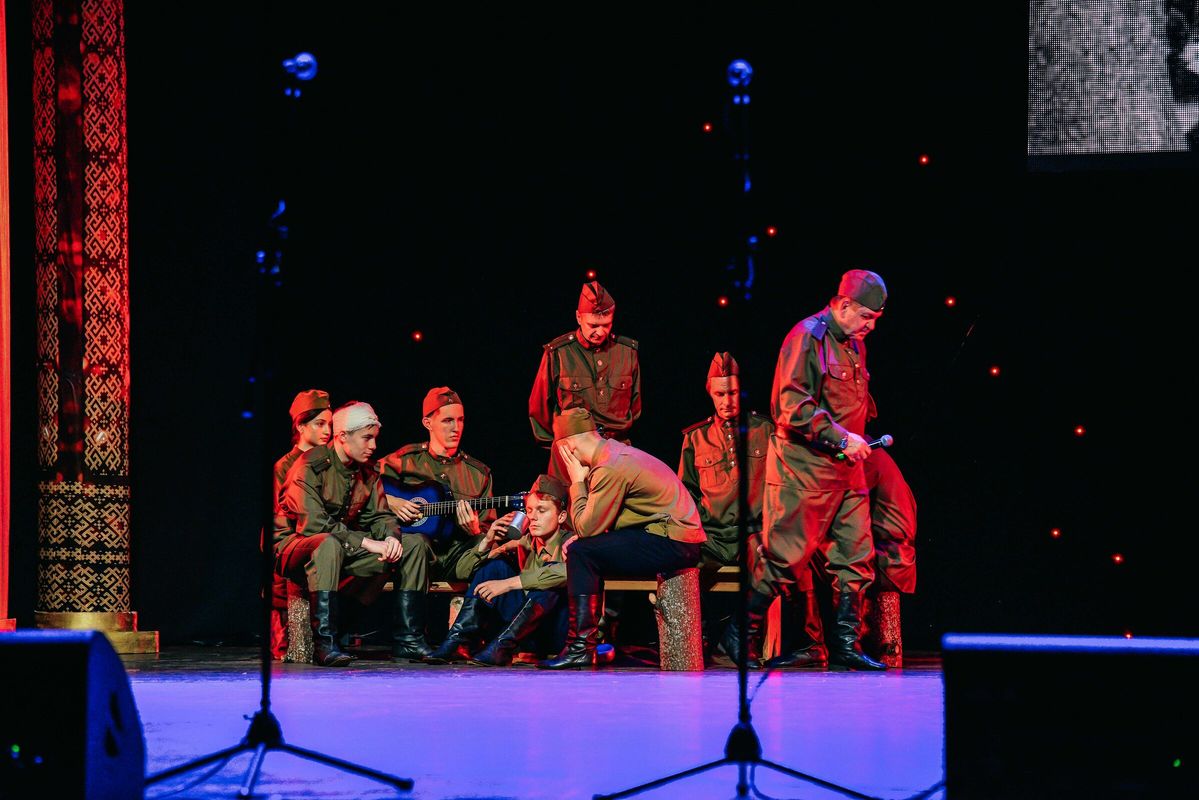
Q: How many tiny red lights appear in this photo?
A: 12